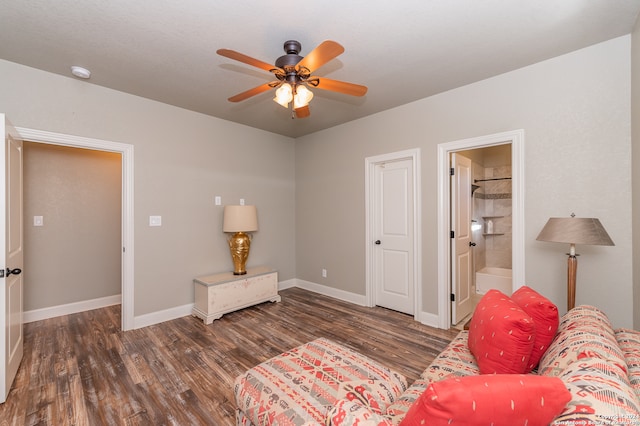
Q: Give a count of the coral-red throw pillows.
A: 3